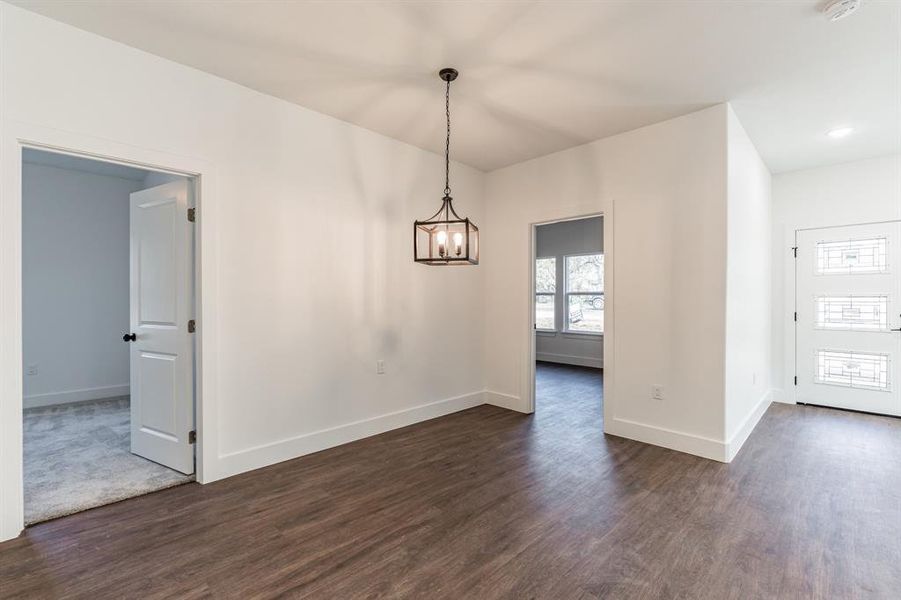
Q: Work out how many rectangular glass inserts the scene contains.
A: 3